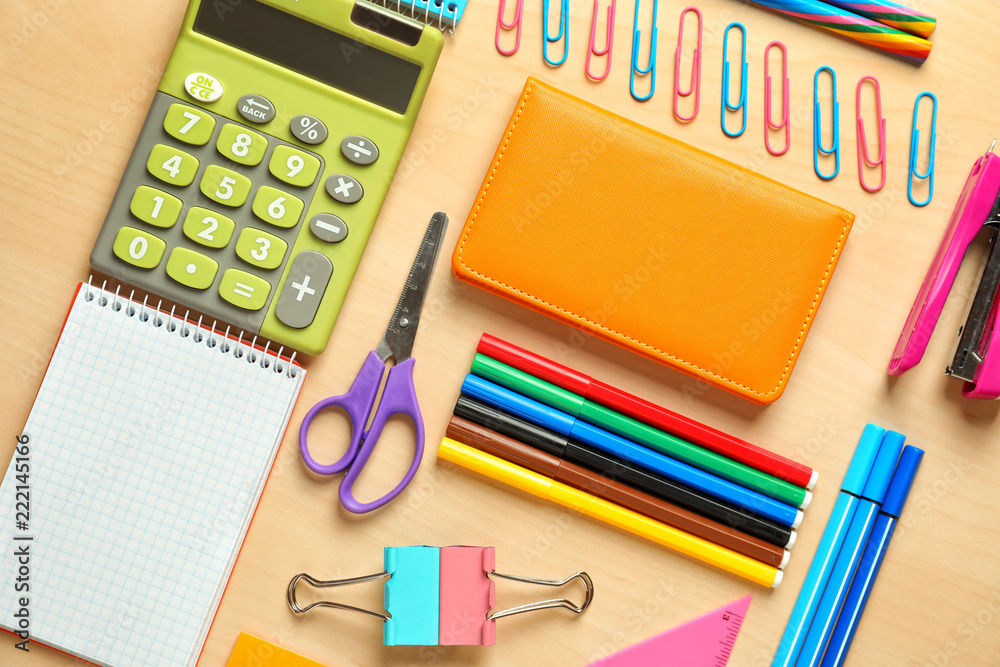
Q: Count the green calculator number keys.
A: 10